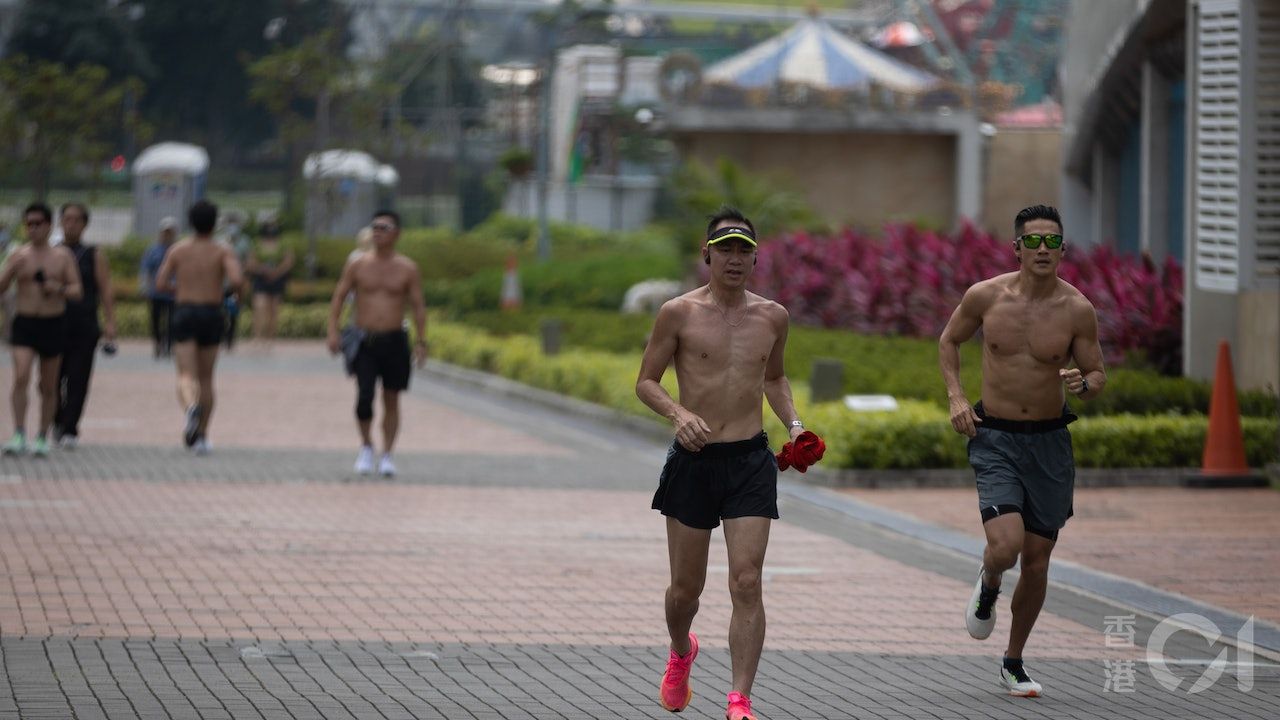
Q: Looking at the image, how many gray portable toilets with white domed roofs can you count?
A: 2